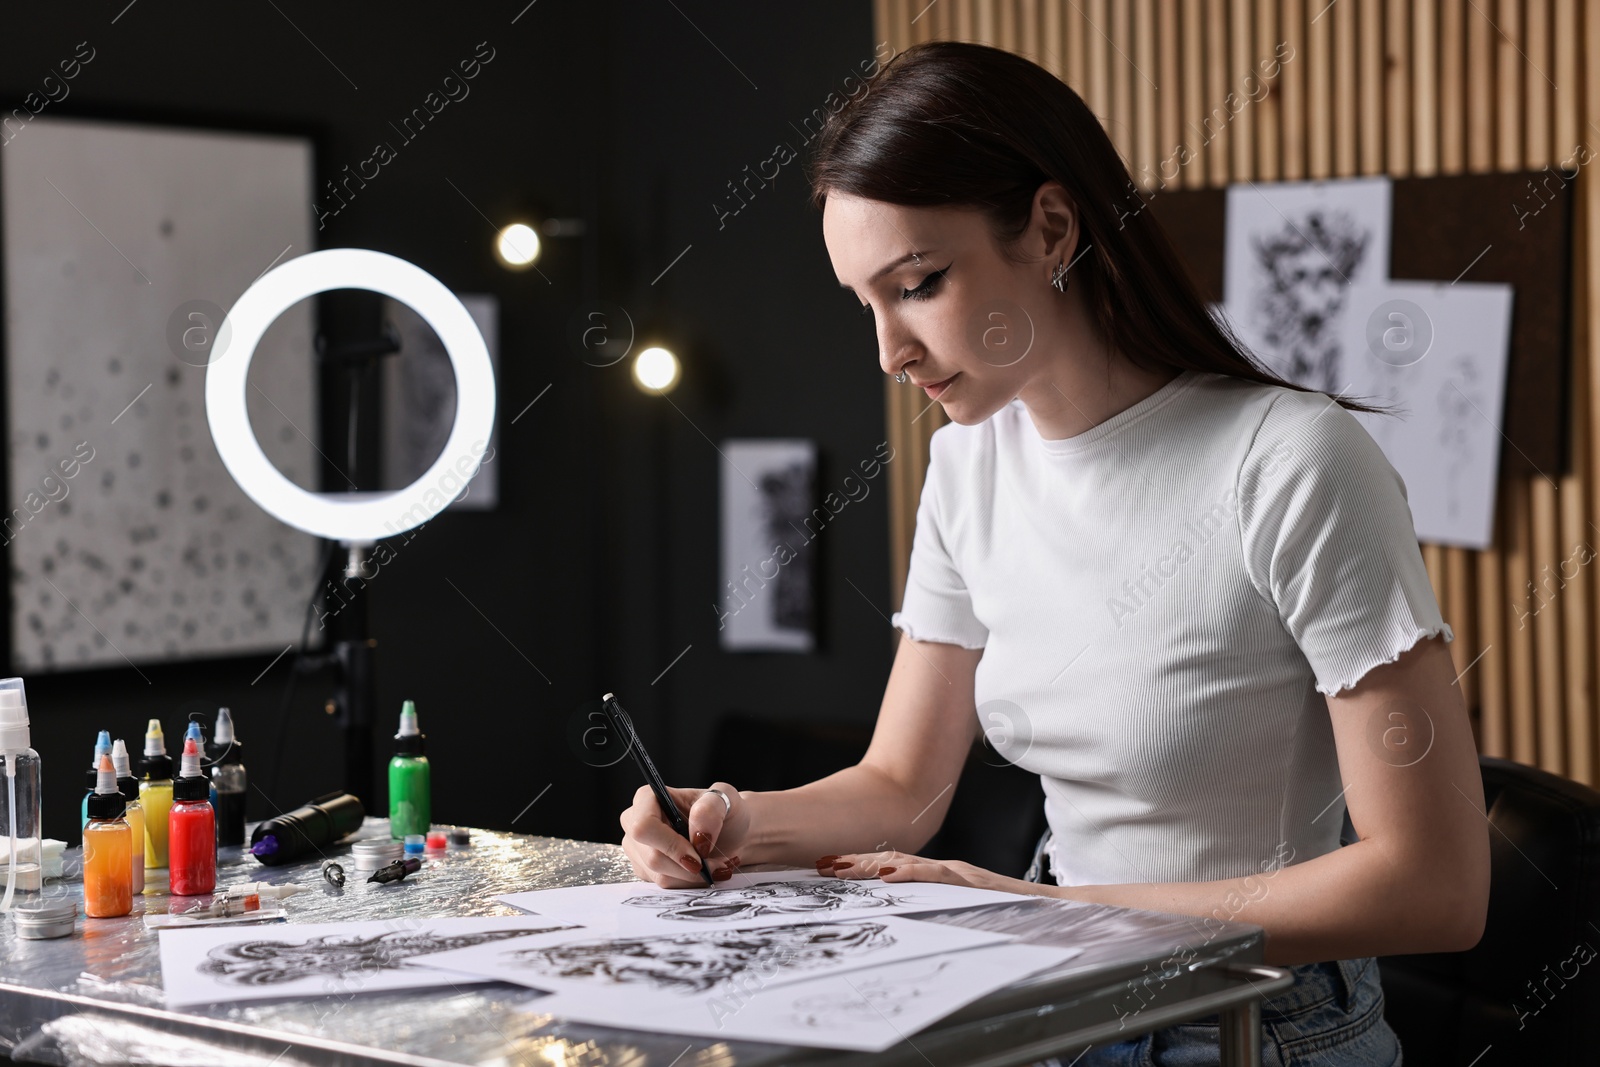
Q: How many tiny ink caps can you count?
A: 3